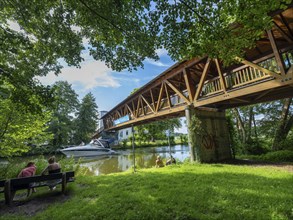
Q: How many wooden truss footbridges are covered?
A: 1